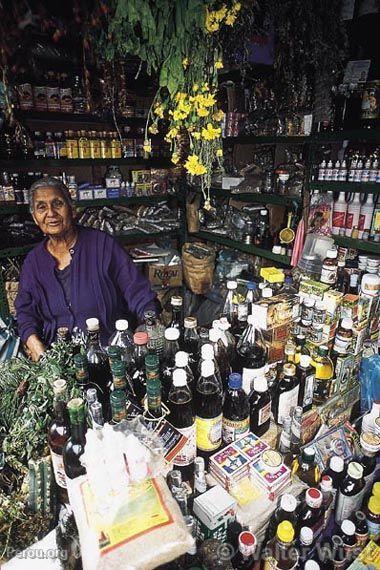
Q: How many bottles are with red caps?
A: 4